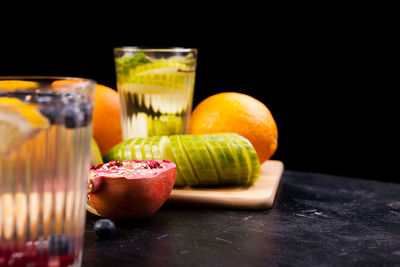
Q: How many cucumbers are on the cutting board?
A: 1